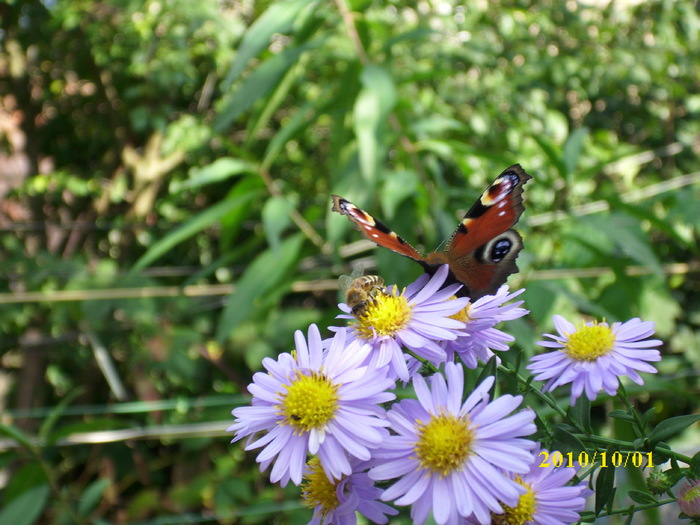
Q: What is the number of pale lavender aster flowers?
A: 7